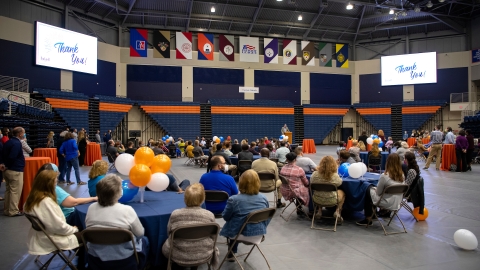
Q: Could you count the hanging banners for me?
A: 11